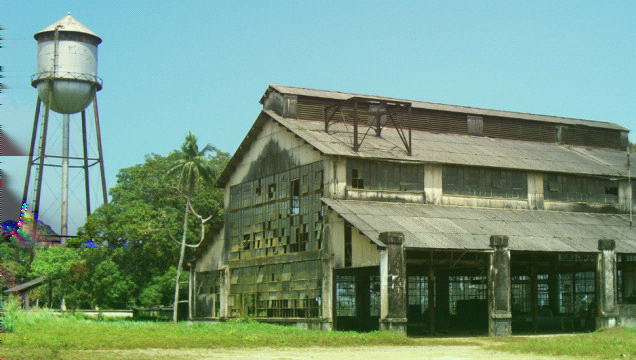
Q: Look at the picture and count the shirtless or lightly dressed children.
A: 0